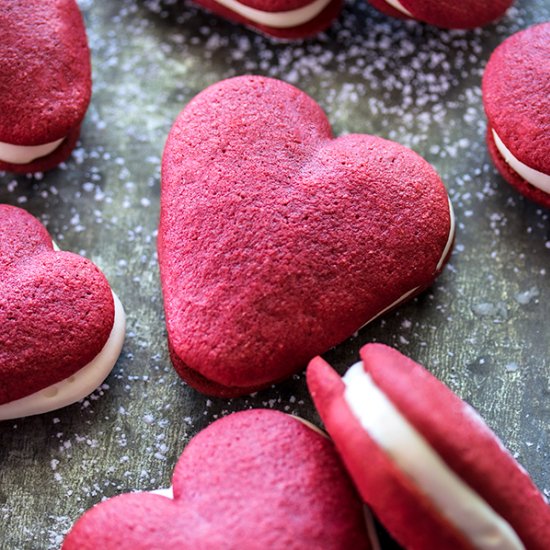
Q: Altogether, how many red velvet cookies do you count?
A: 8